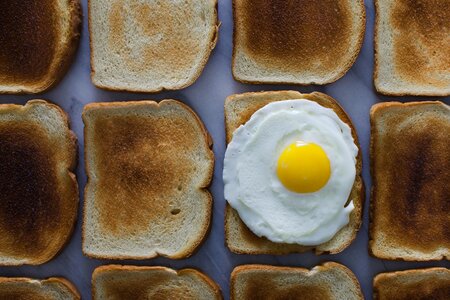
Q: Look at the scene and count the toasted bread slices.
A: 12